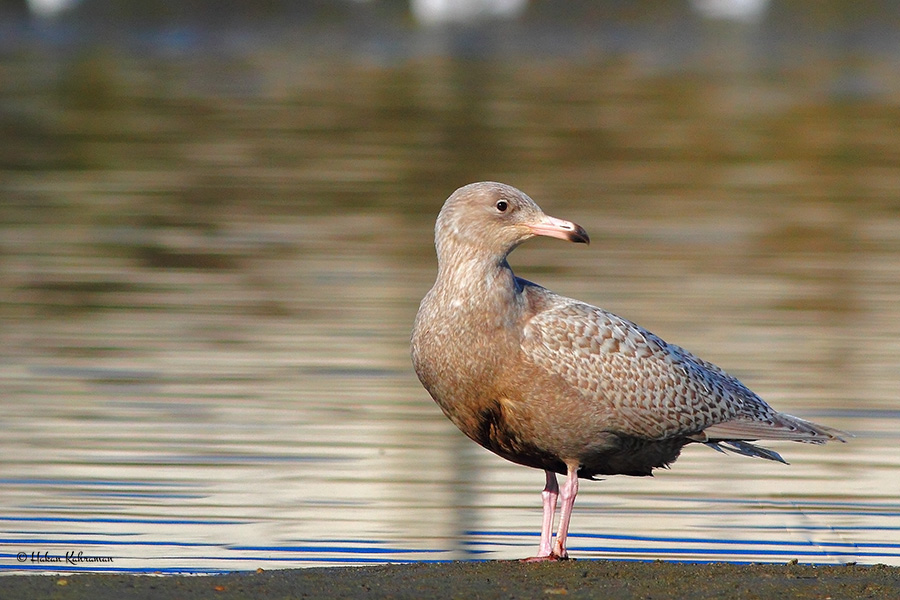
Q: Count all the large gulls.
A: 1